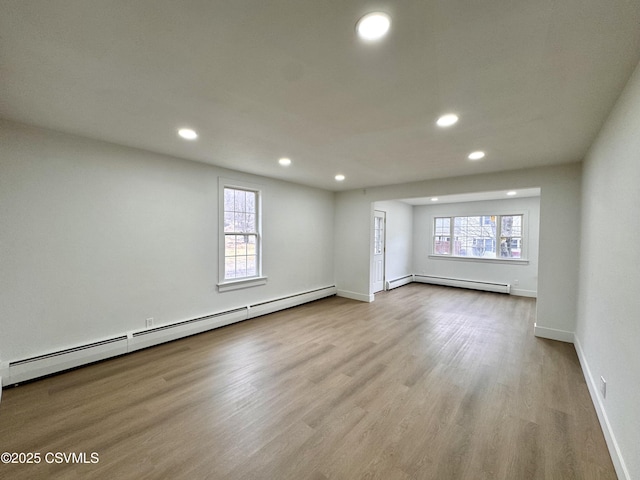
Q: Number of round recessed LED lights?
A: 8